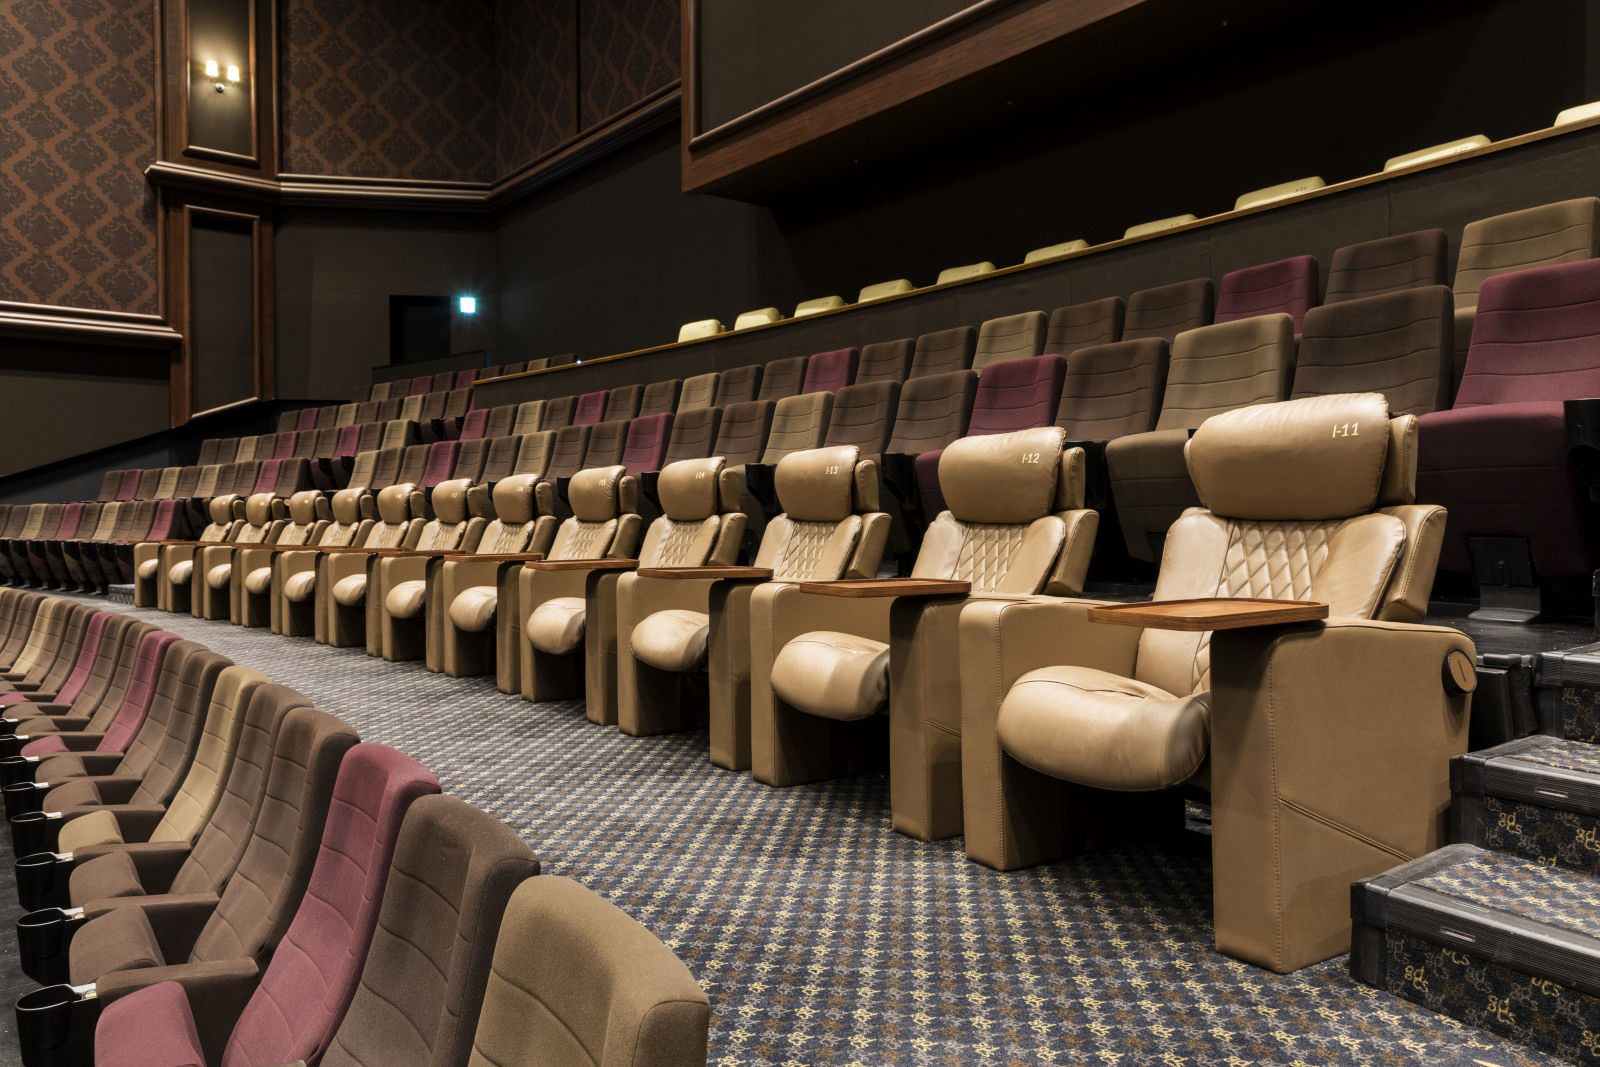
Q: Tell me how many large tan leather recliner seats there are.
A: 12